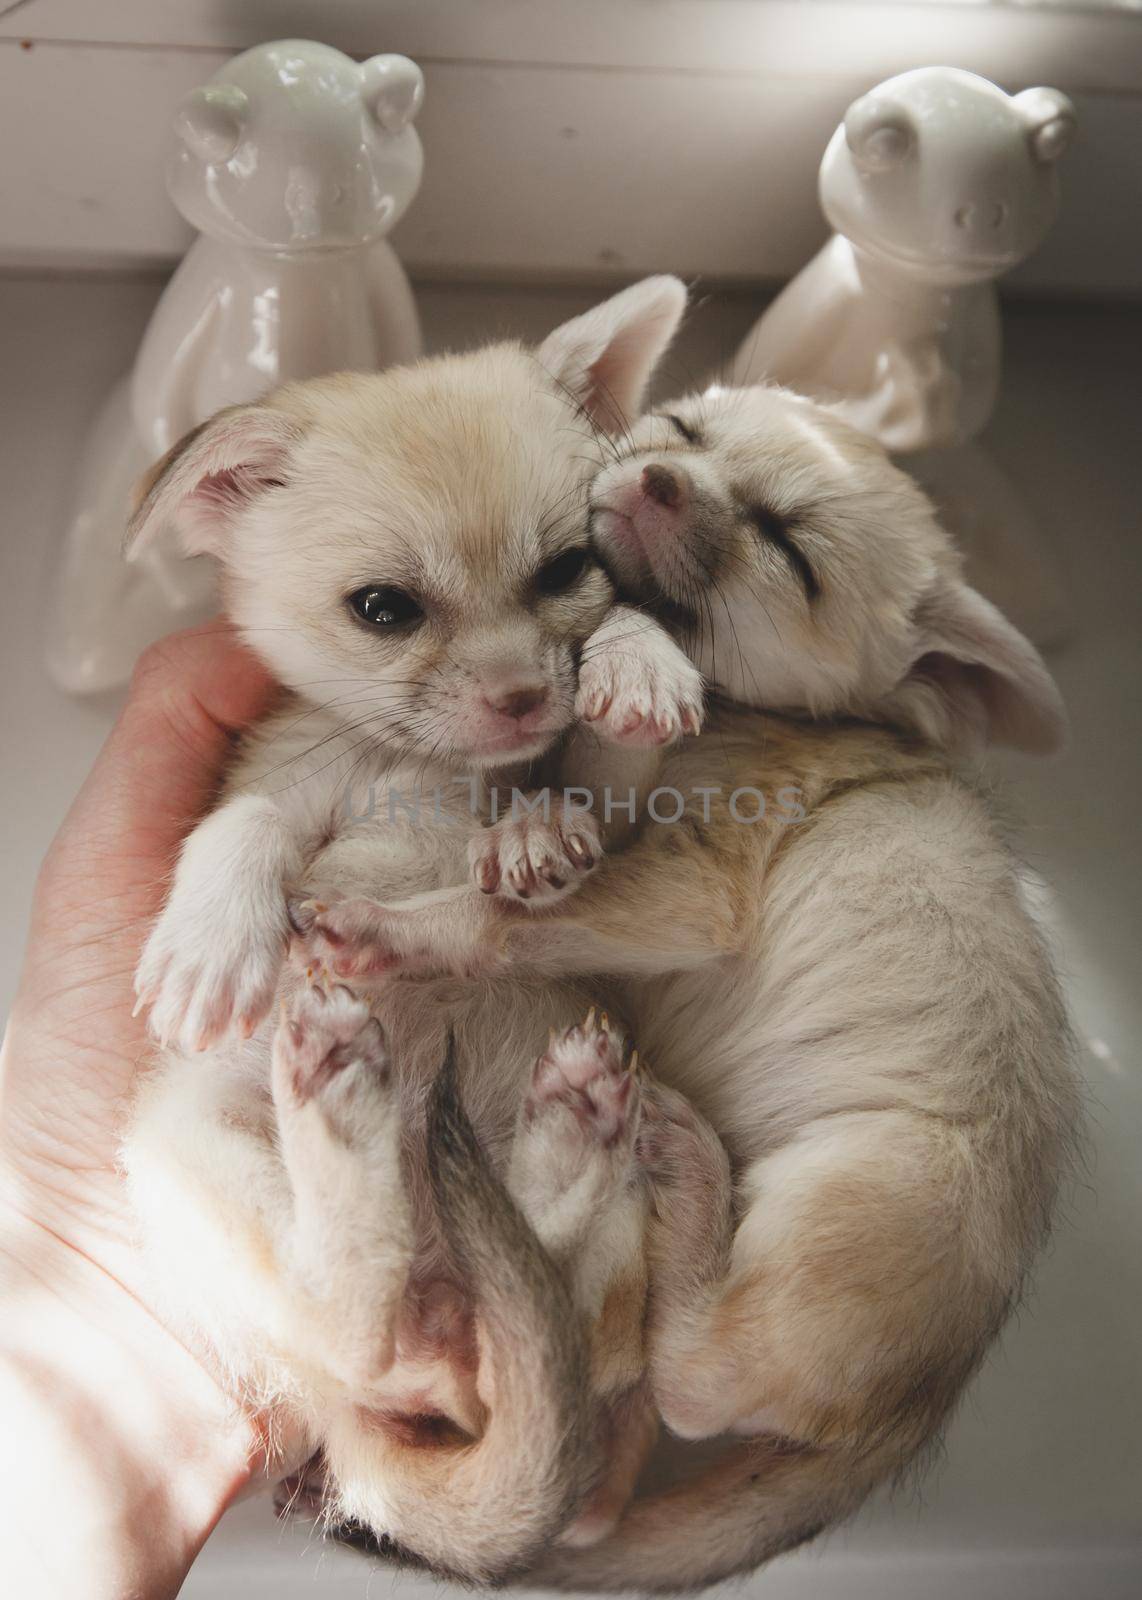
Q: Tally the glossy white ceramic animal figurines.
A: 2